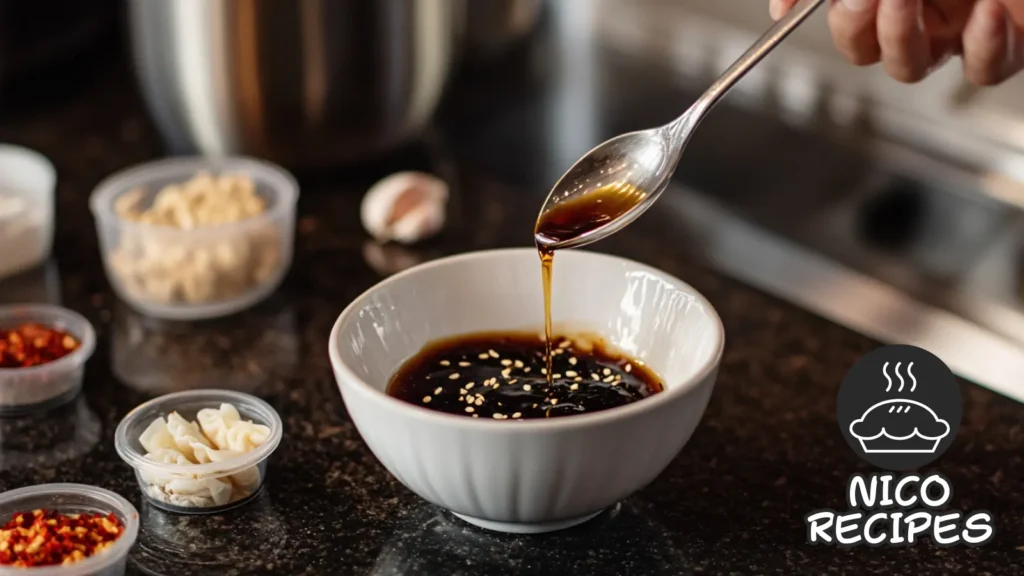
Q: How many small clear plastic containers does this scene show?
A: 5